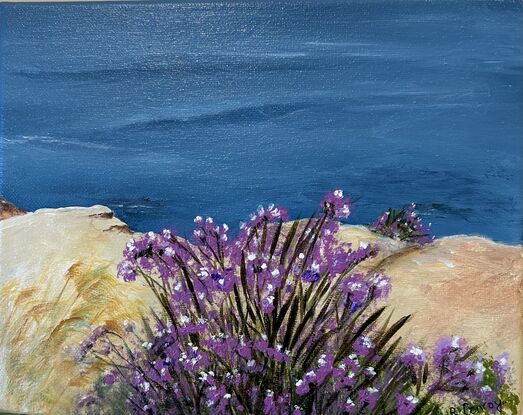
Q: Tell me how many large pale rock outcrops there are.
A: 2